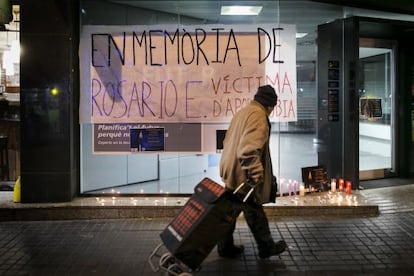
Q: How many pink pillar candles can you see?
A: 3